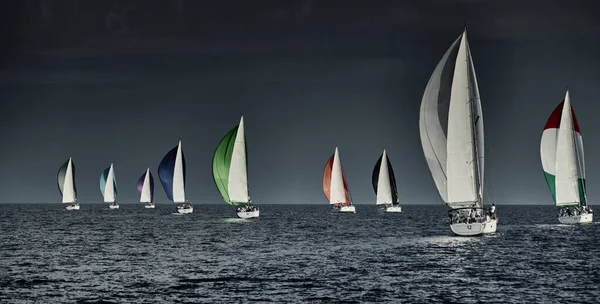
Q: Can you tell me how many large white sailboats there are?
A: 1